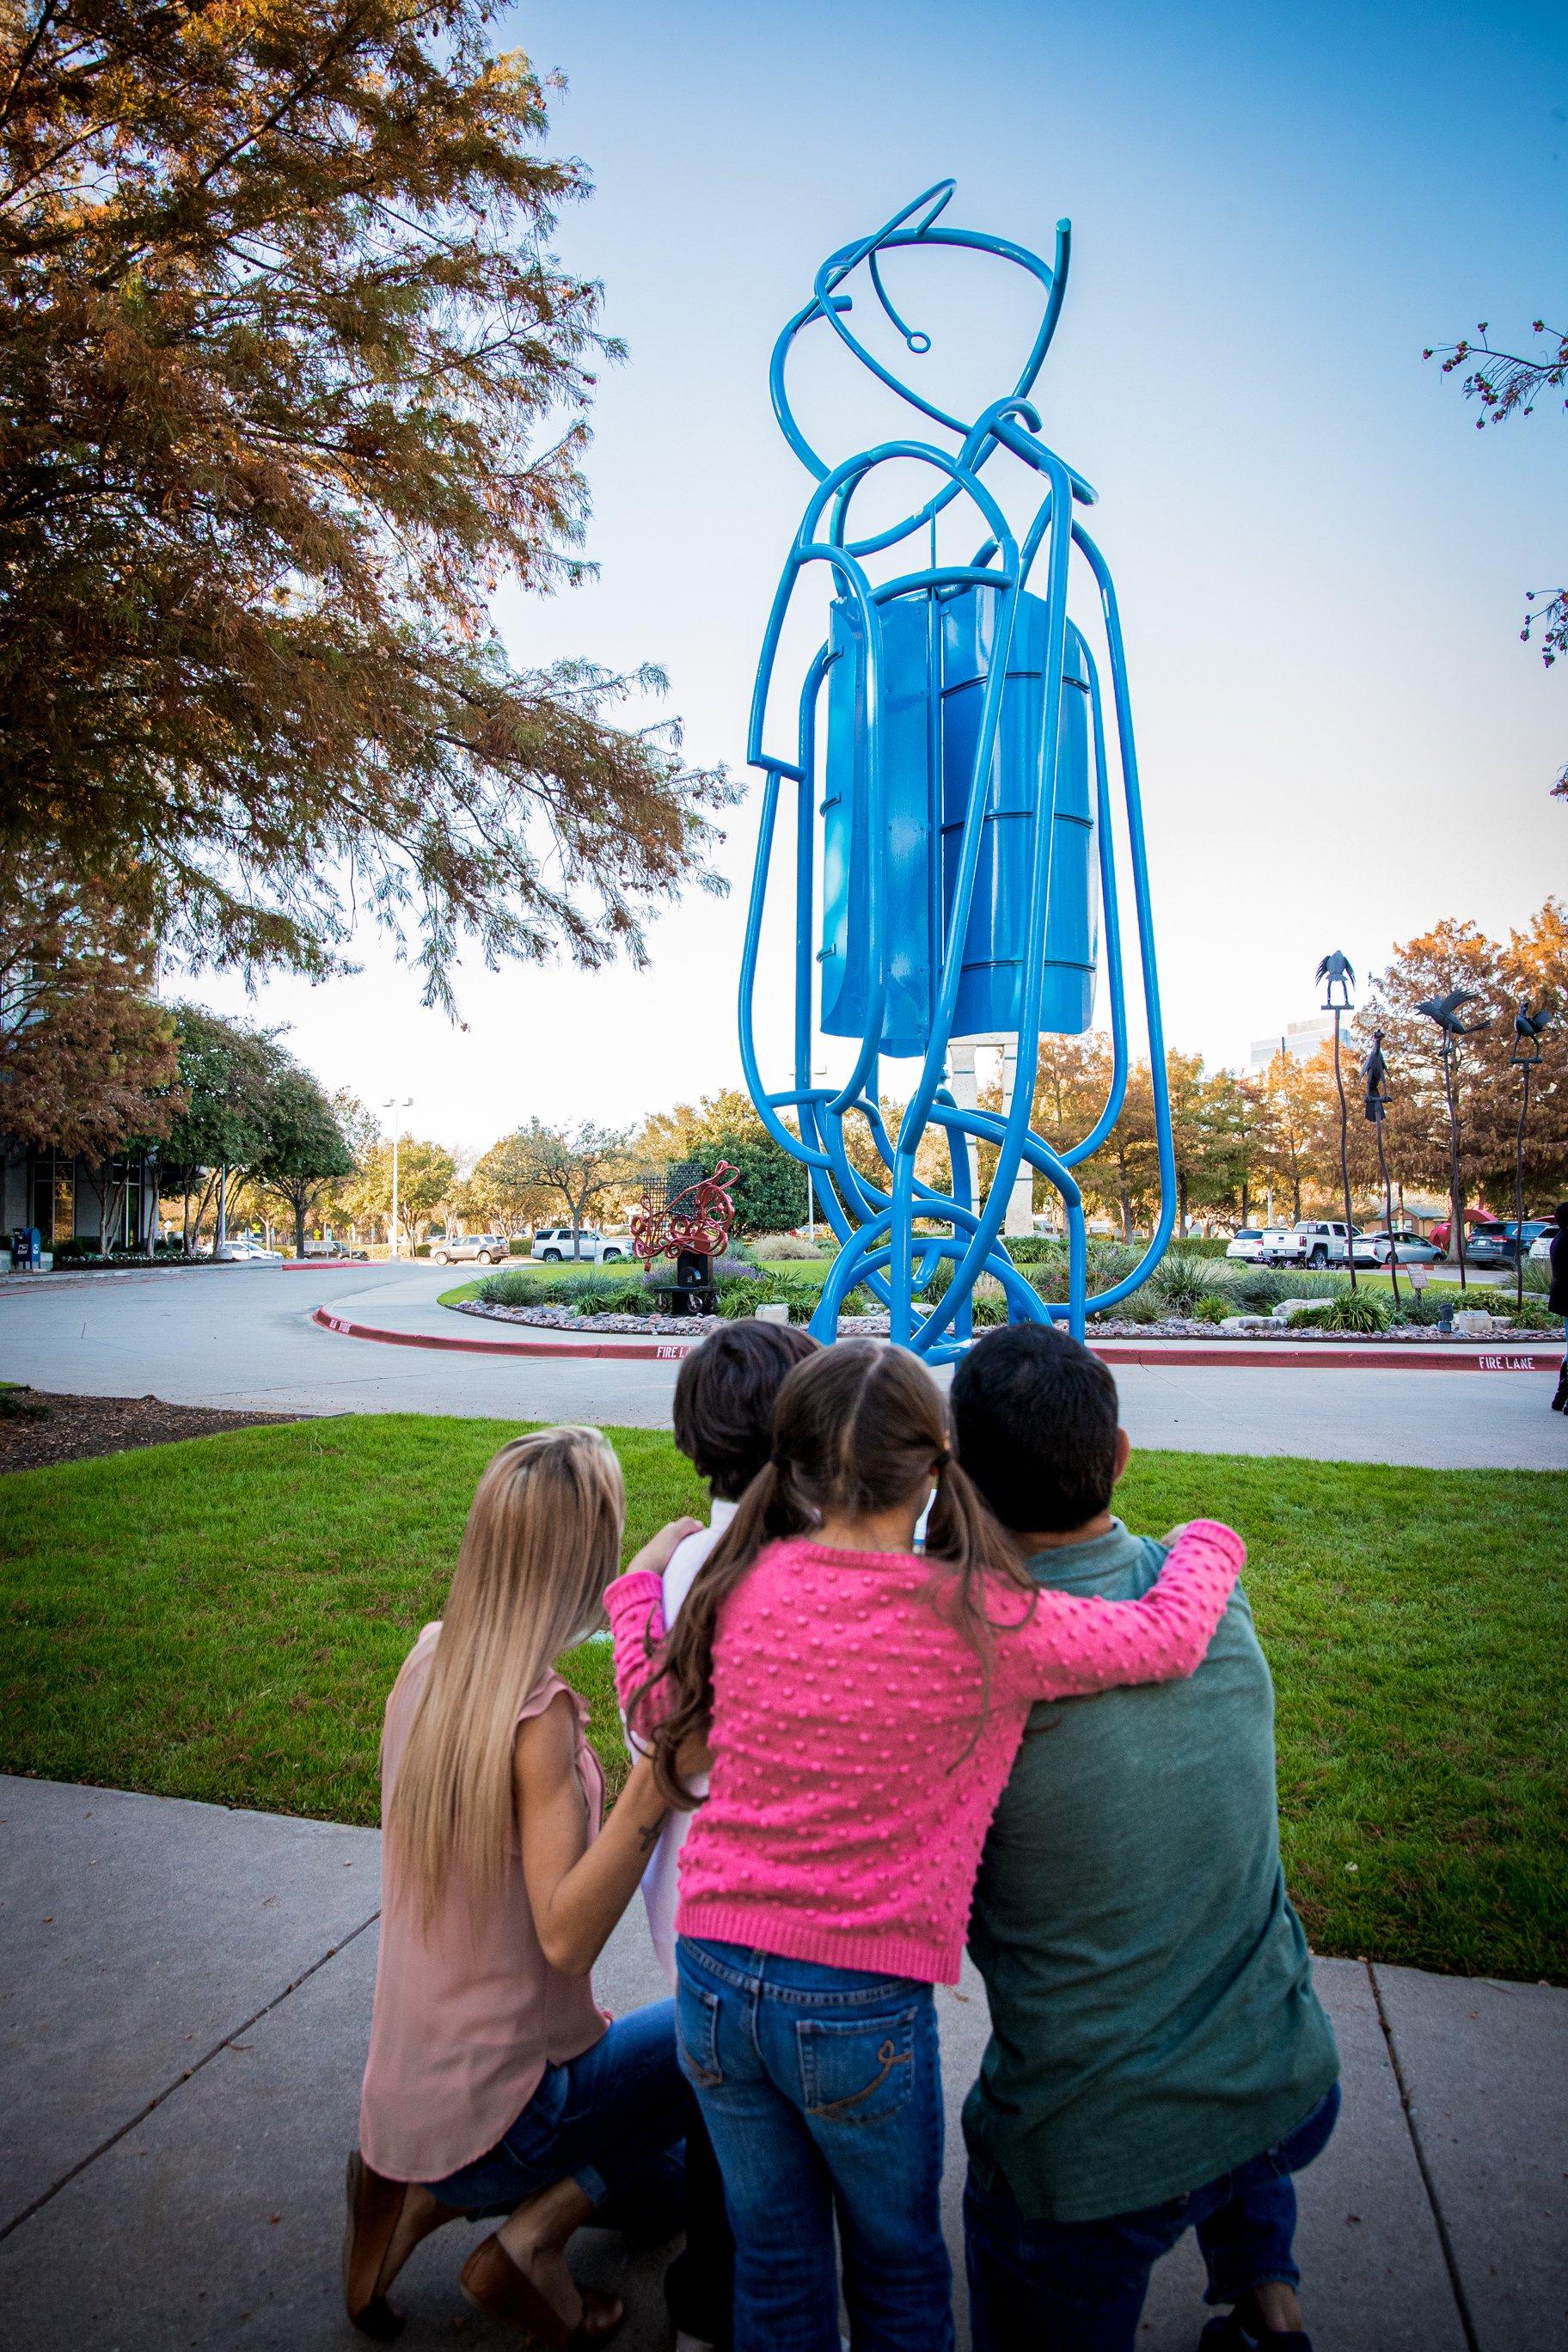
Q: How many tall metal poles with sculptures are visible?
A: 4